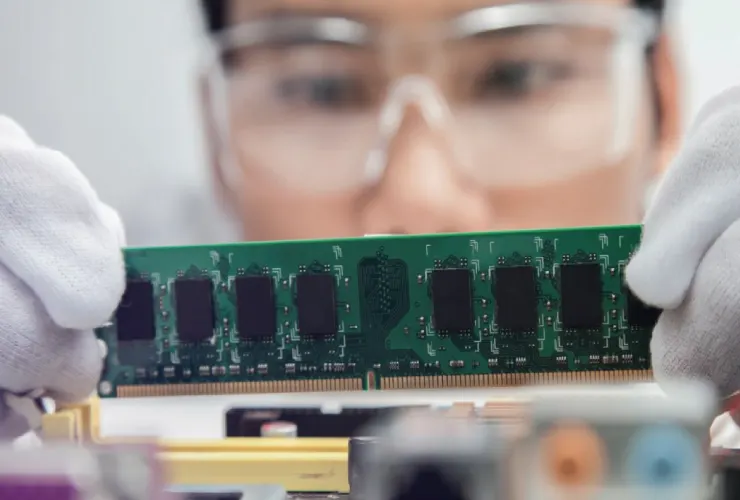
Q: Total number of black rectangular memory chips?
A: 8